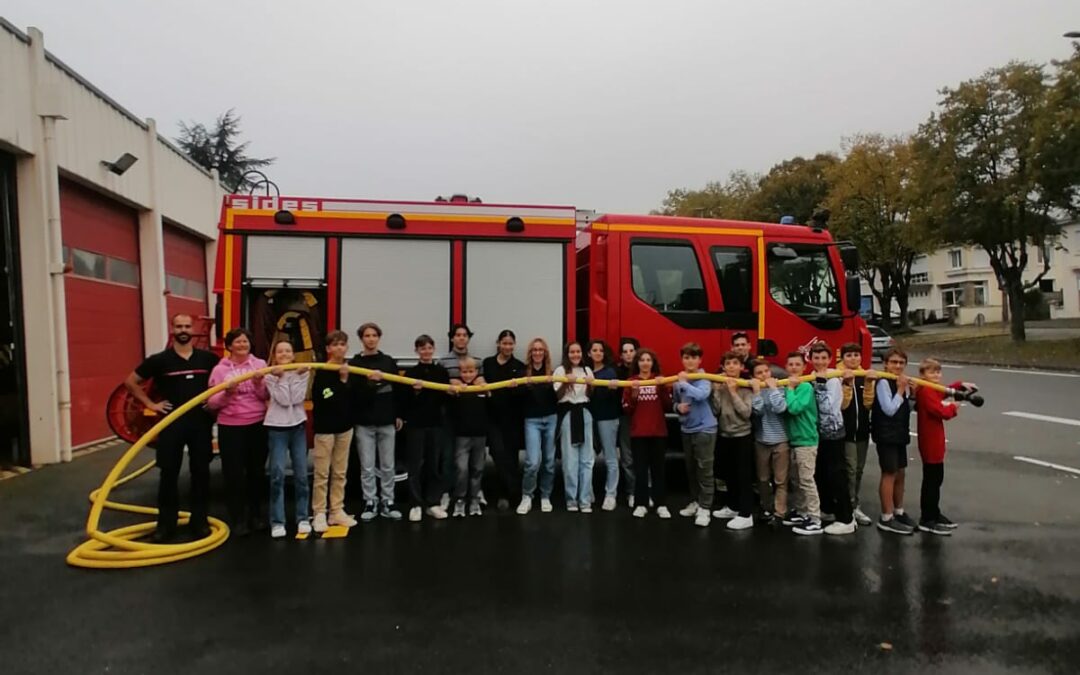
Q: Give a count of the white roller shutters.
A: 3